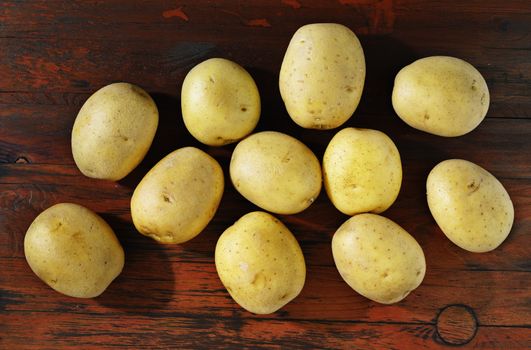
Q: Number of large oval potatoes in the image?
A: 11